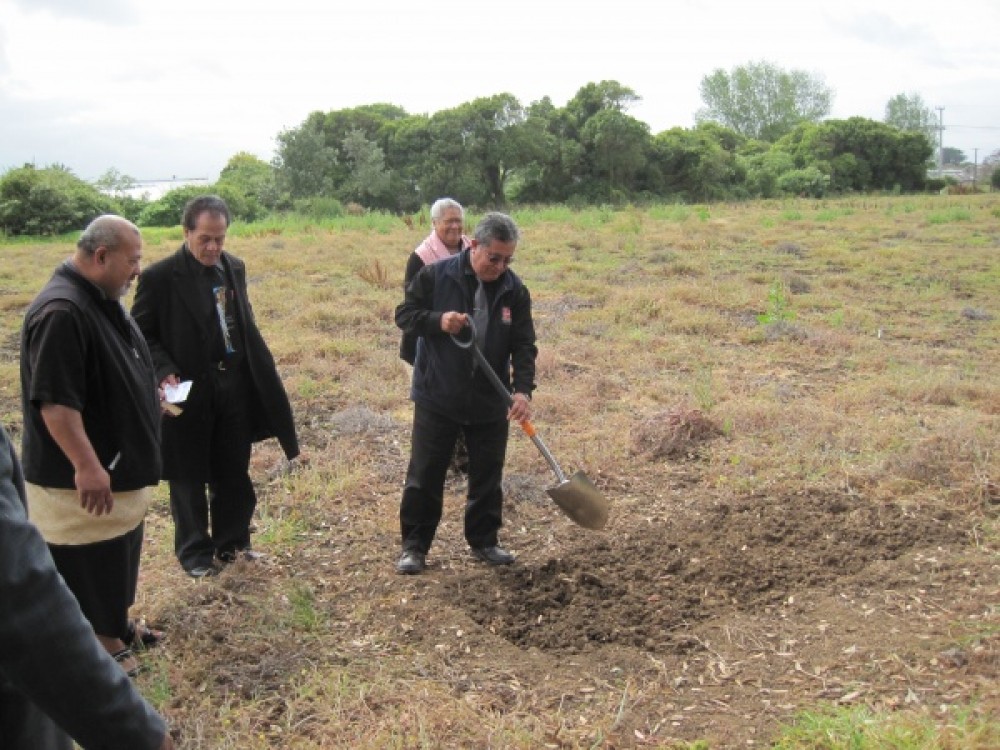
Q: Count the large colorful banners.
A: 0